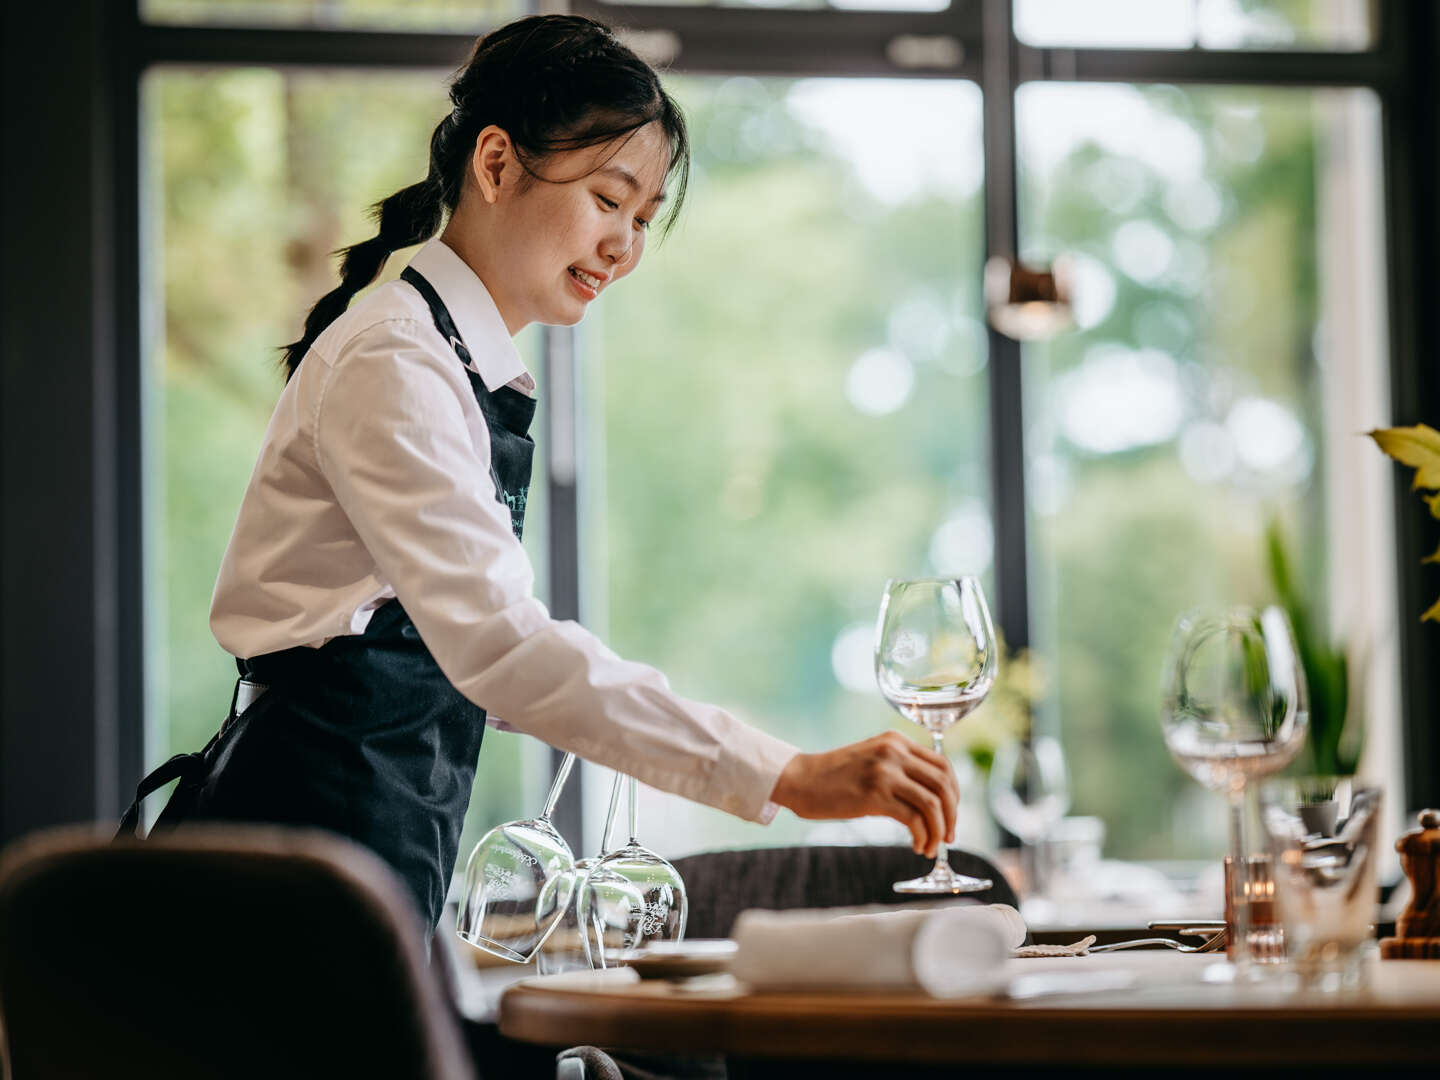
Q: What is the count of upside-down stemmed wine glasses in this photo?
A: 3